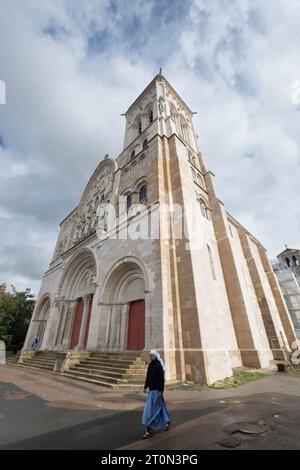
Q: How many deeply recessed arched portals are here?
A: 3